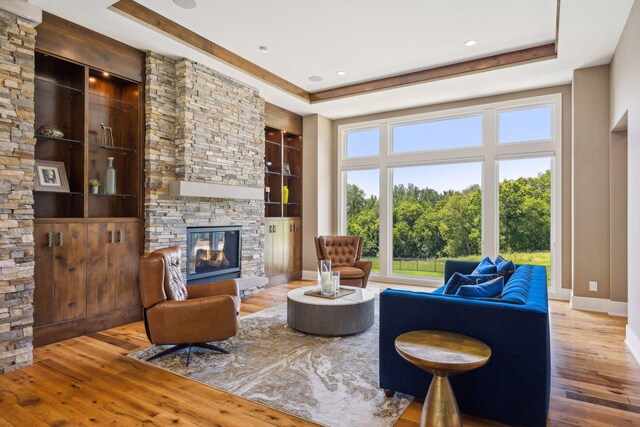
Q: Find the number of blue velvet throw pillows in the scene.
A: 4